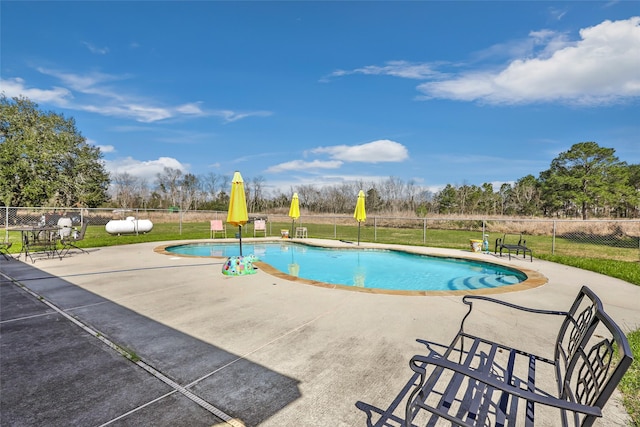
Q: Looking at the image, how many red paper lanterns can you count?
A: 0